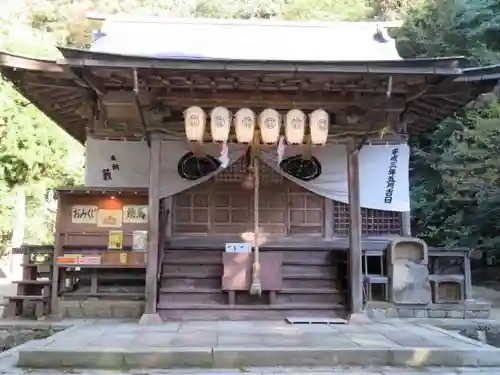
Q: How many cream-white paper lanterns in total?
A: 6